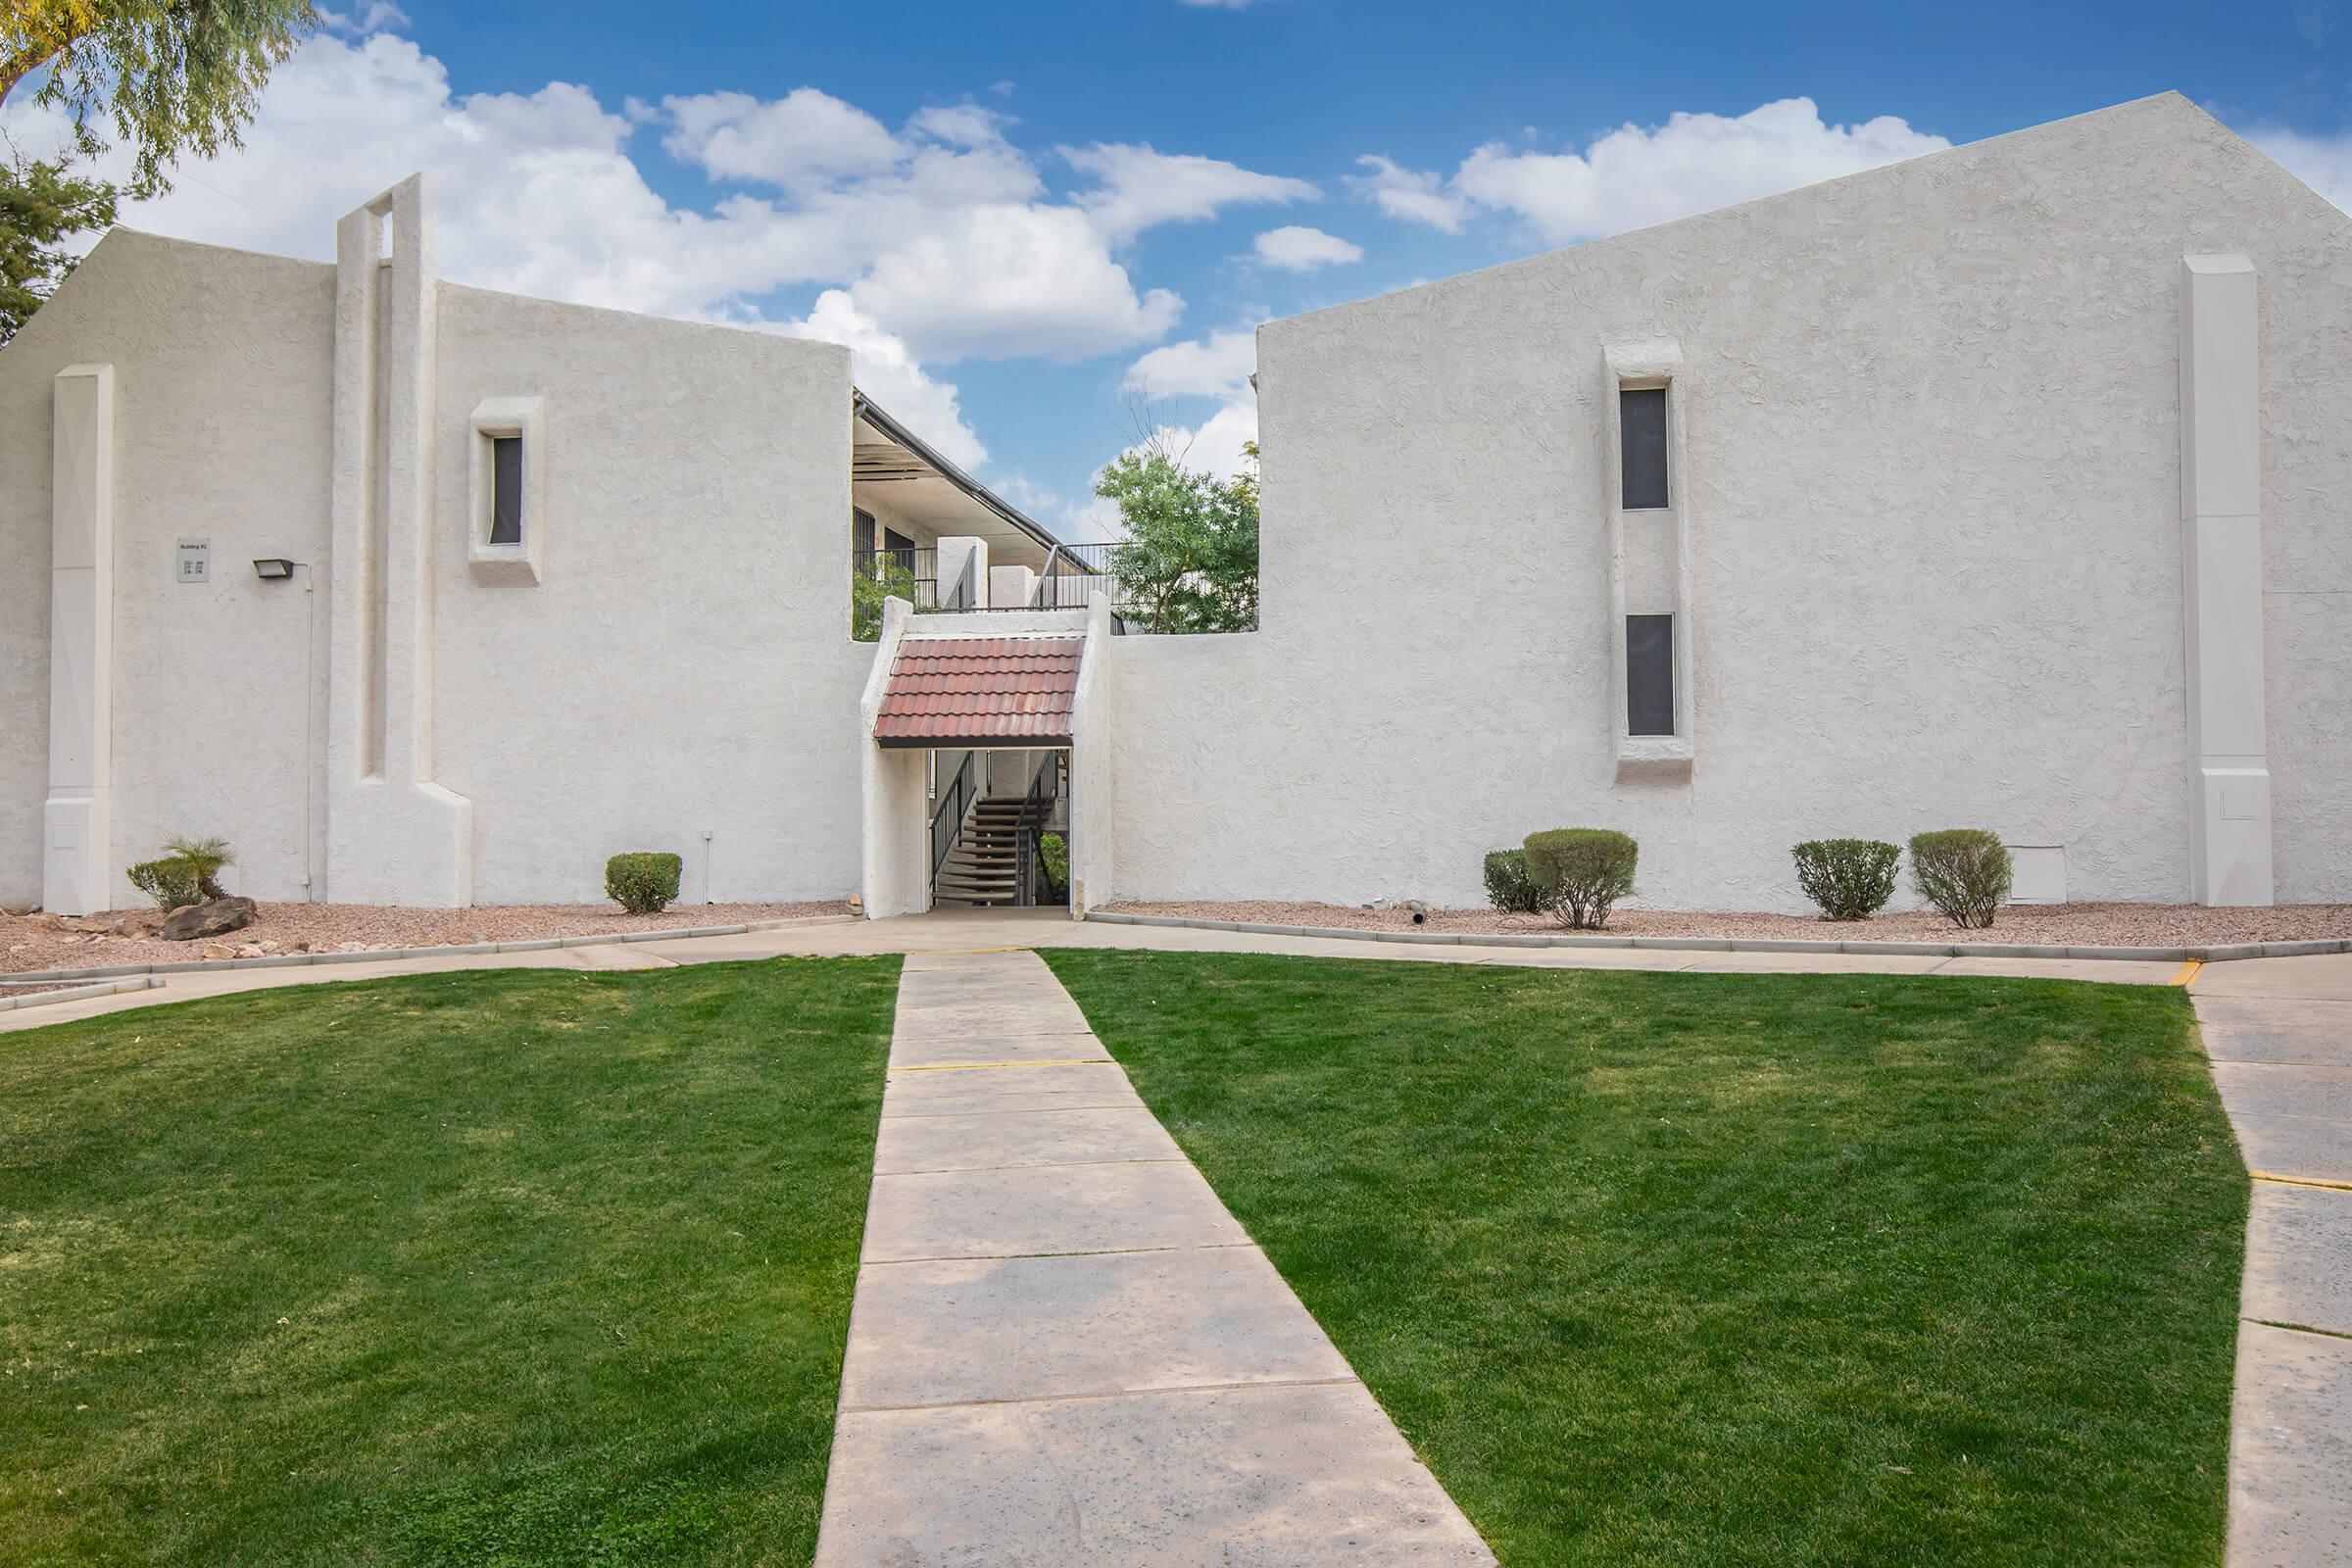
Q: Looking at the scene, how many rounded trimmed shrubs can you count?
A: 5